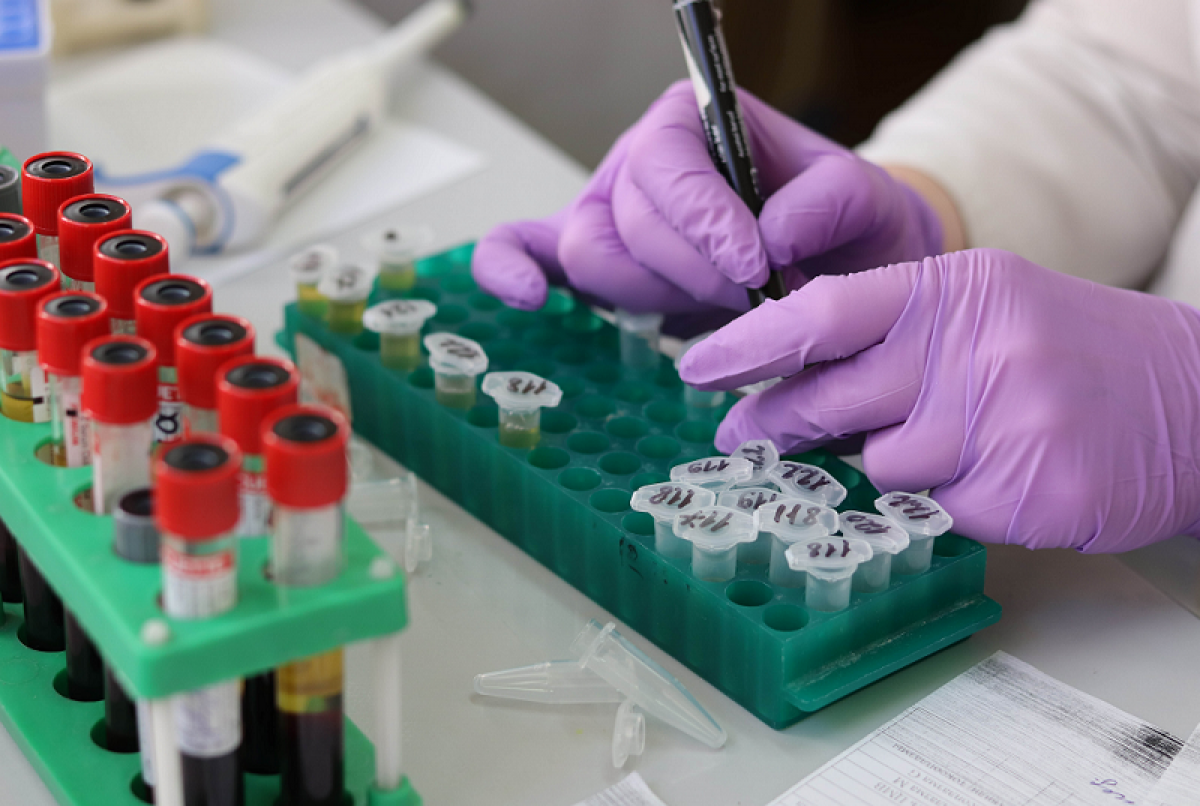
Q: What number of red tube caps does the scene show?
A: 12